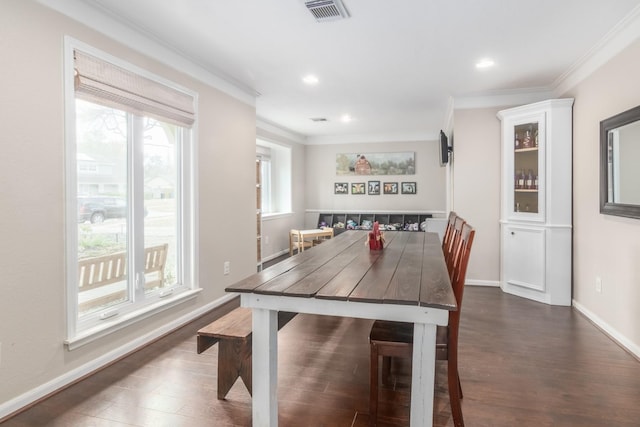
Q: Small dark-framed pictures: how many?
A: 5